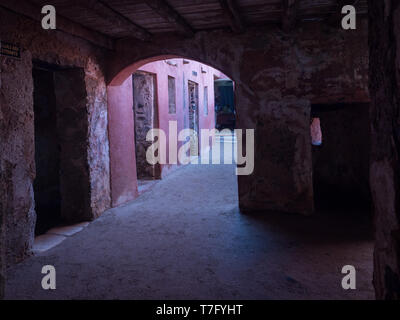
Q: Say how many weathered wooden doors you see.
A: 2